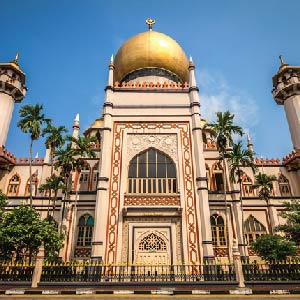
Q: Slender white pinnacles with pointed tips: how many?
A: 4